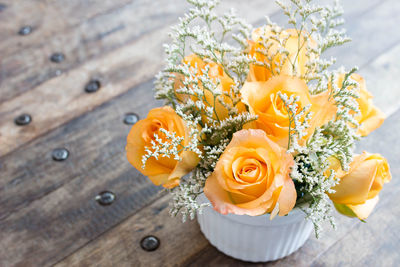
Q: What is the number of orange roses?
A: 7